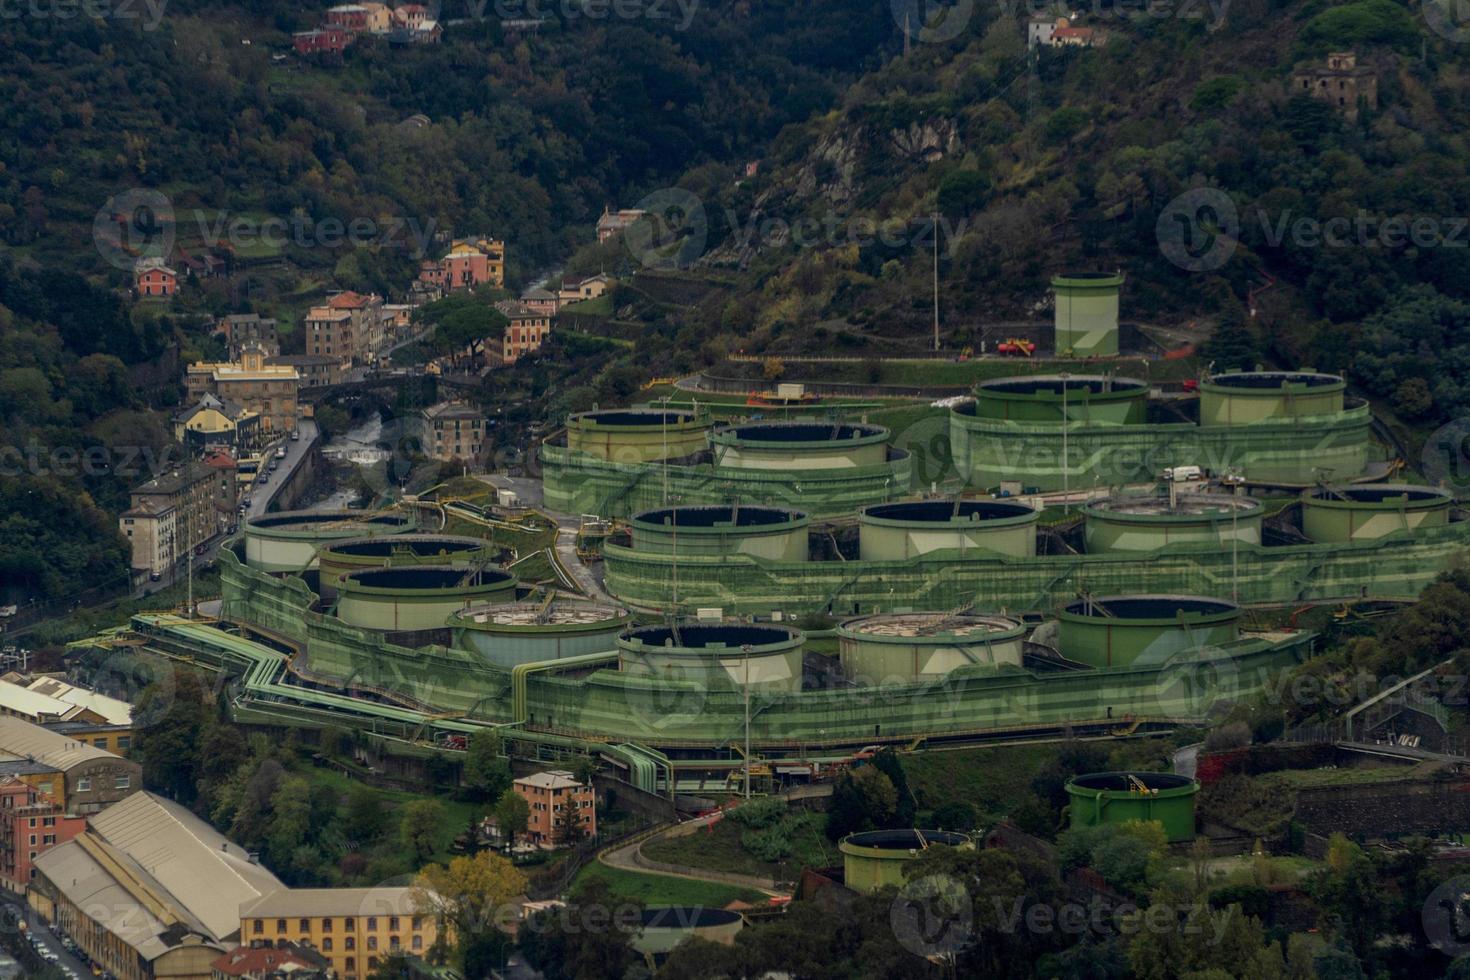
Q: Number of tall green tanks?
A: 1